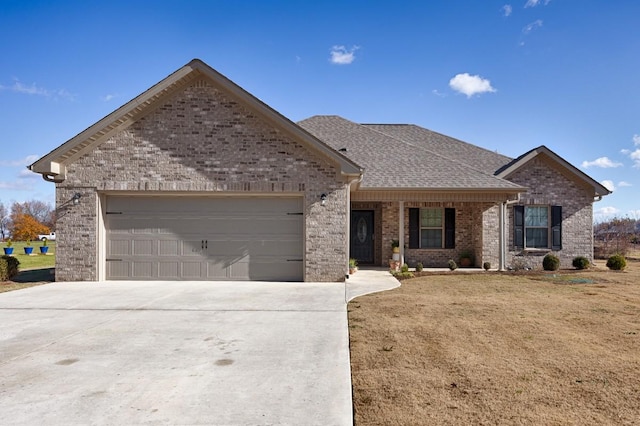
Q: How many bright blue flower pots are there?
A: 3